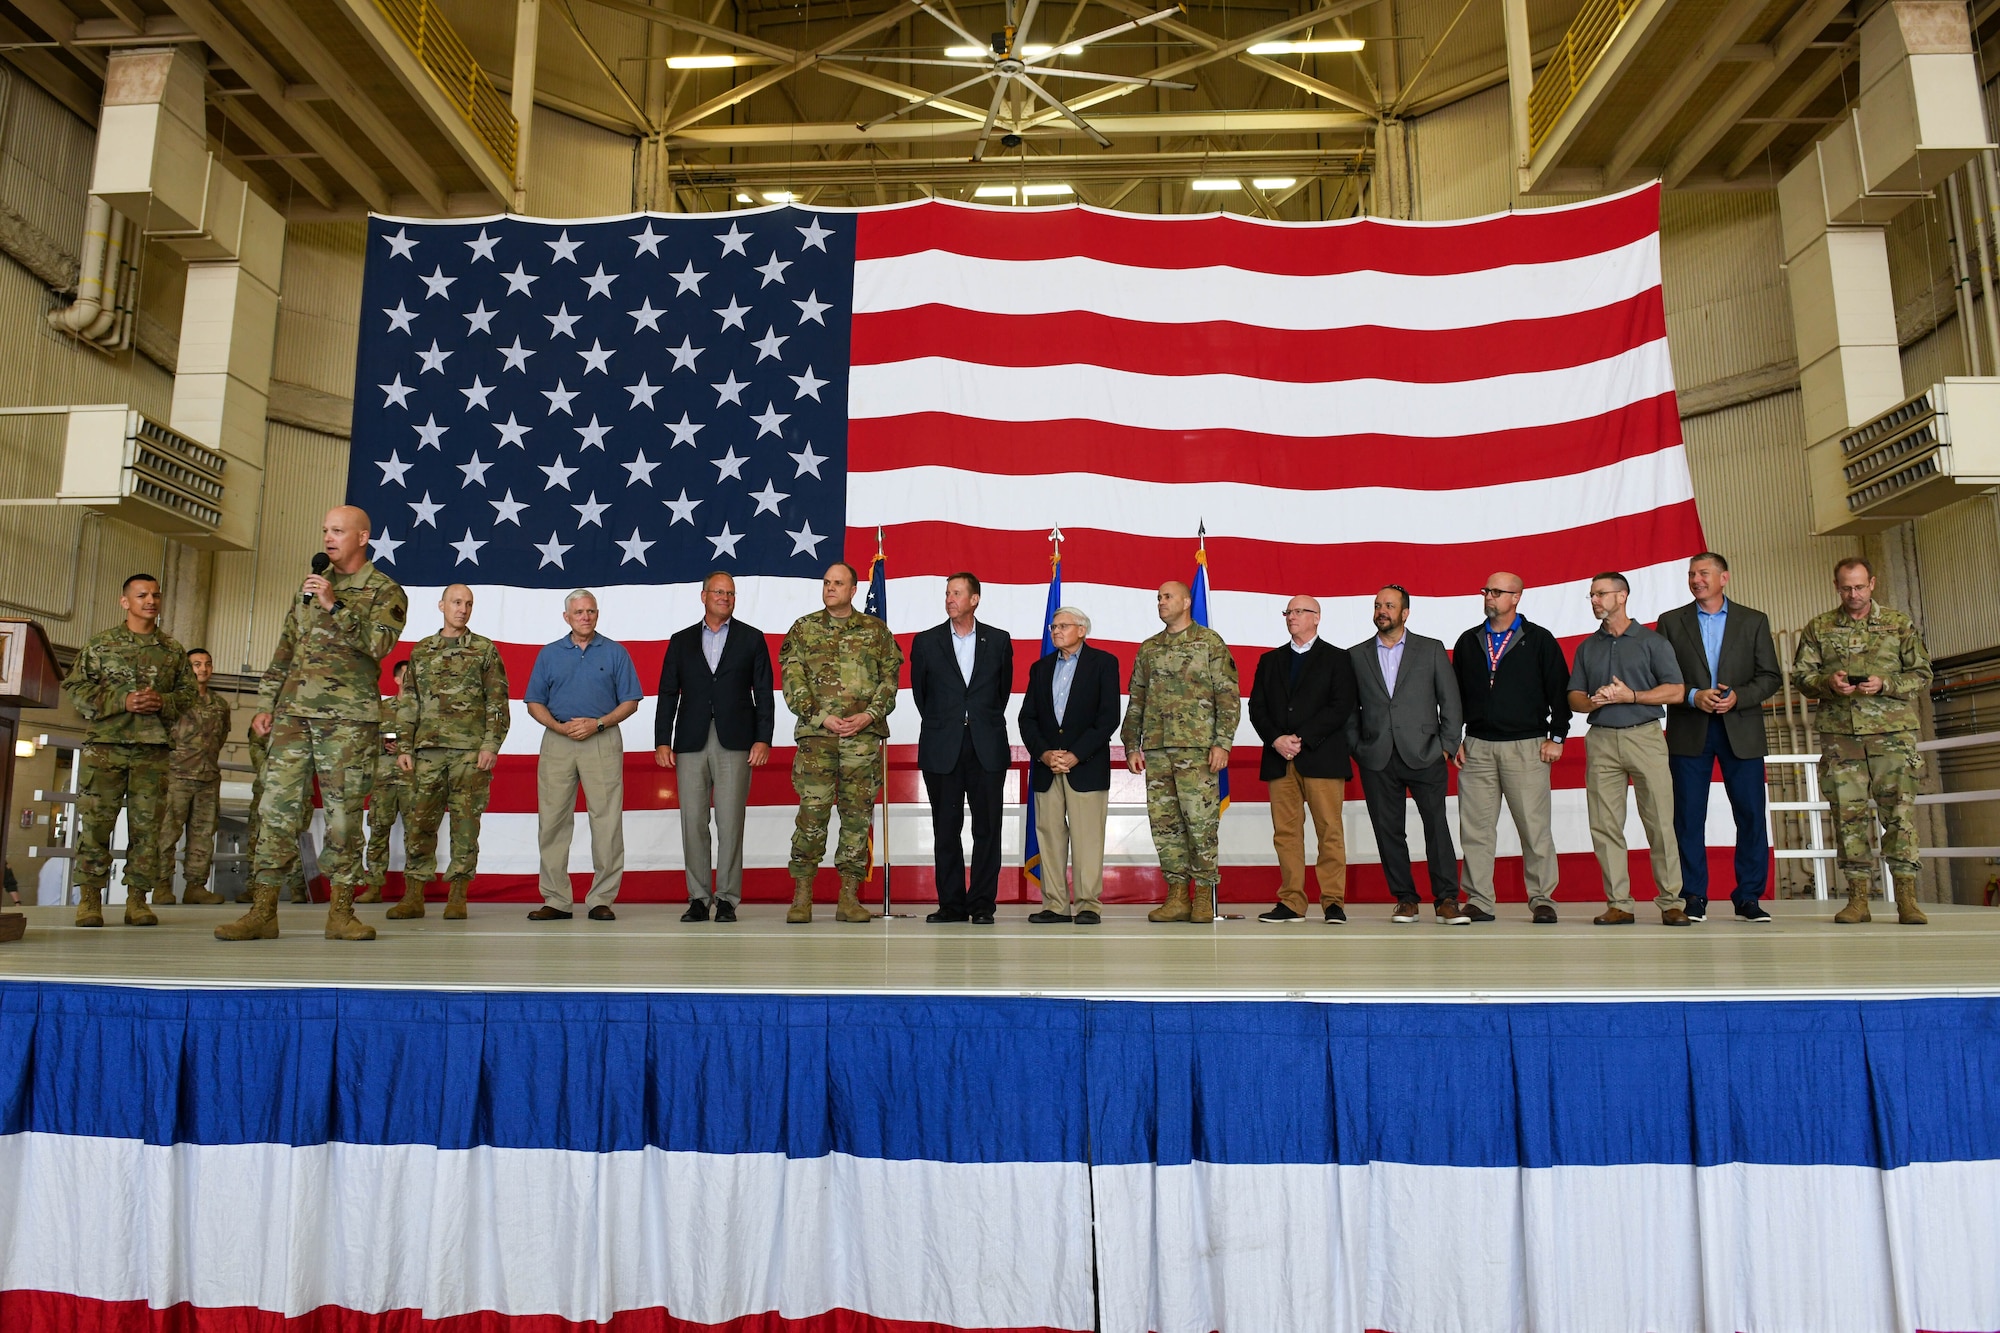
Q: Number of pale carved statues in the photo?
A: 0